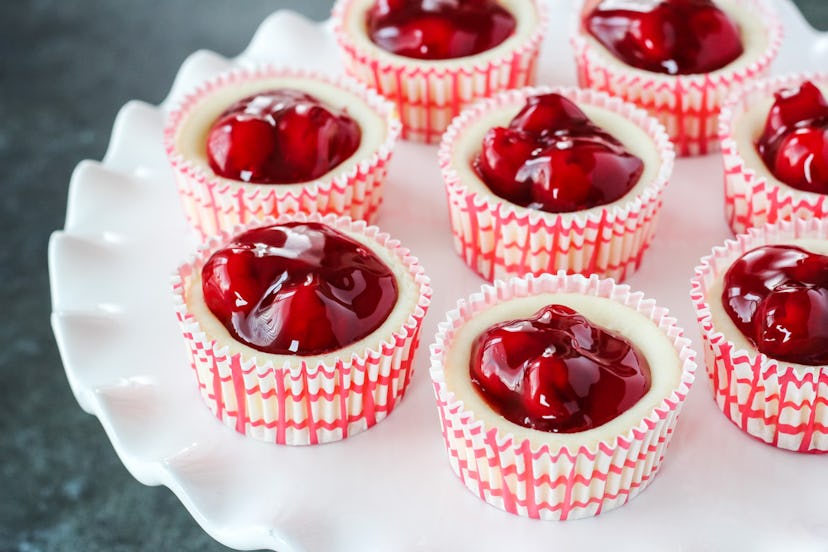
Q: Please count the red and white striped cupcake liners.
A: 8